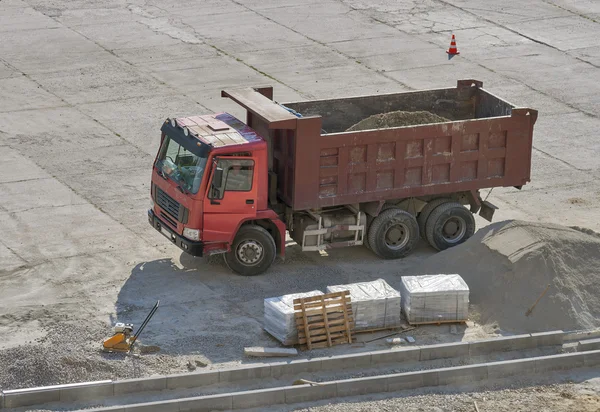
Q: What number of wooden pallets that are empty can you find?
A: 1